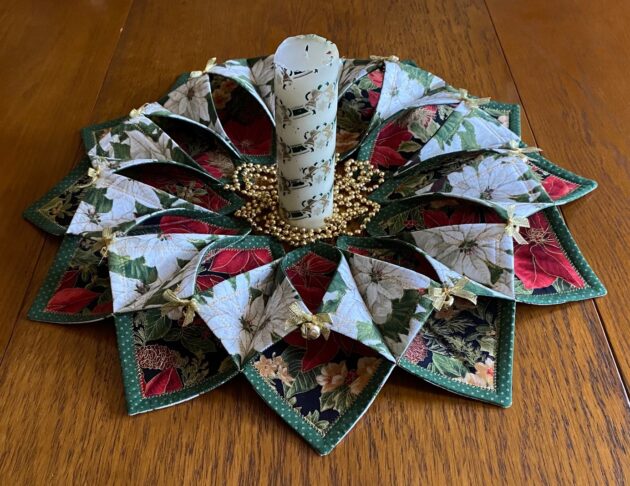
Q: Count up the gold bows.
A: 11